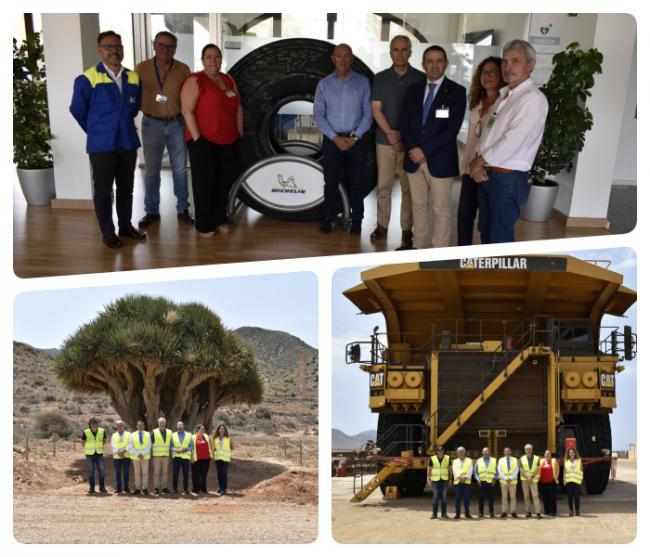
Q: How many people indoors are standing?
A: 8